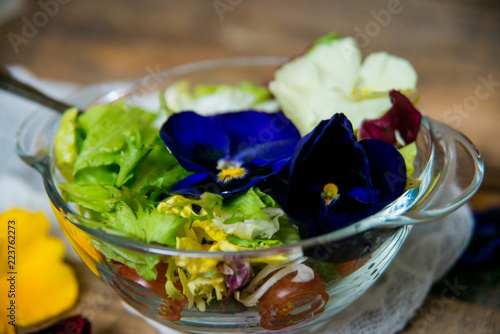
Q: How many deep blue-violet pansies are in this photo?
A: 2